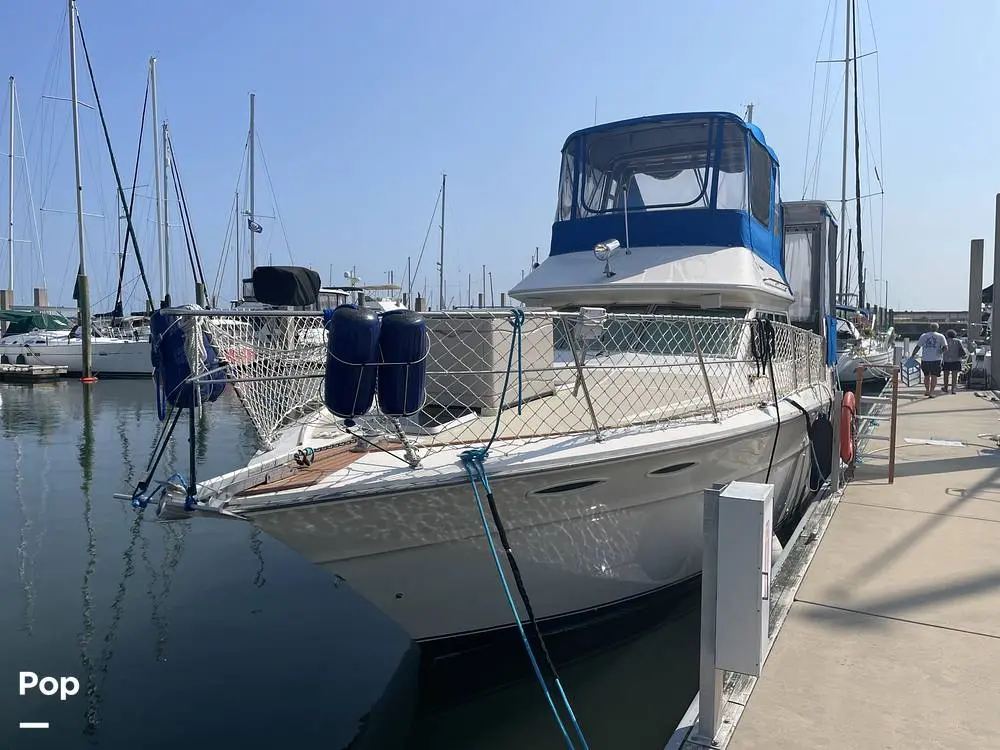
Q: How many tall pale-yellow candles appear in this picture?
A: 0